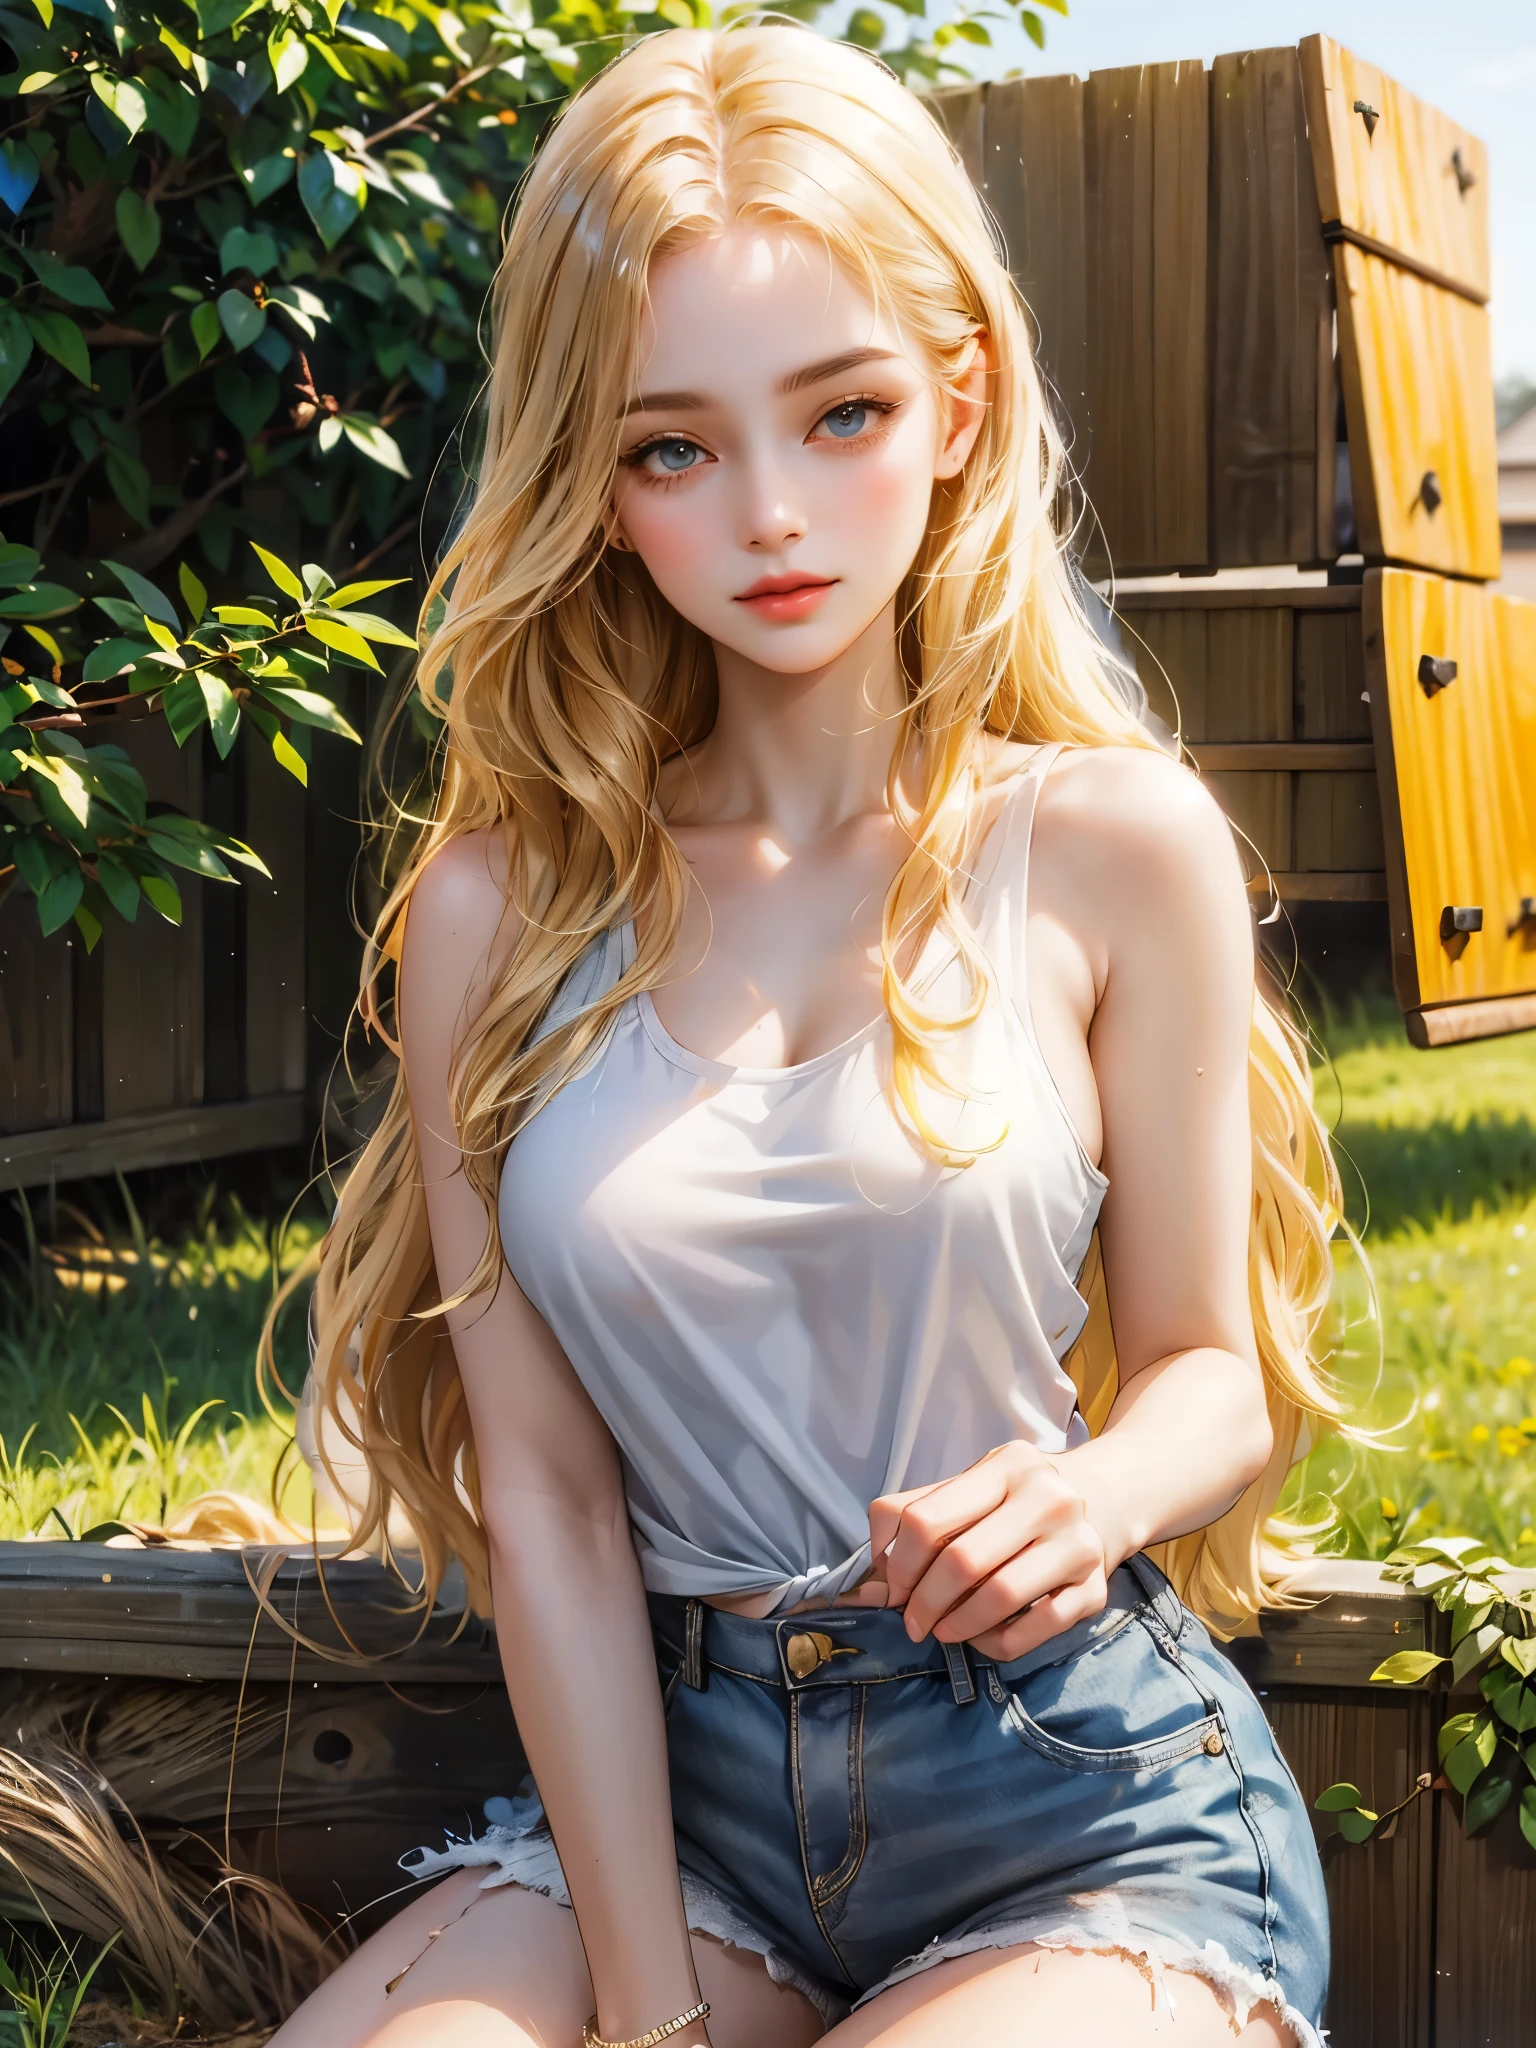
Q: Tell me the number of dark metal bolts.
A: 6